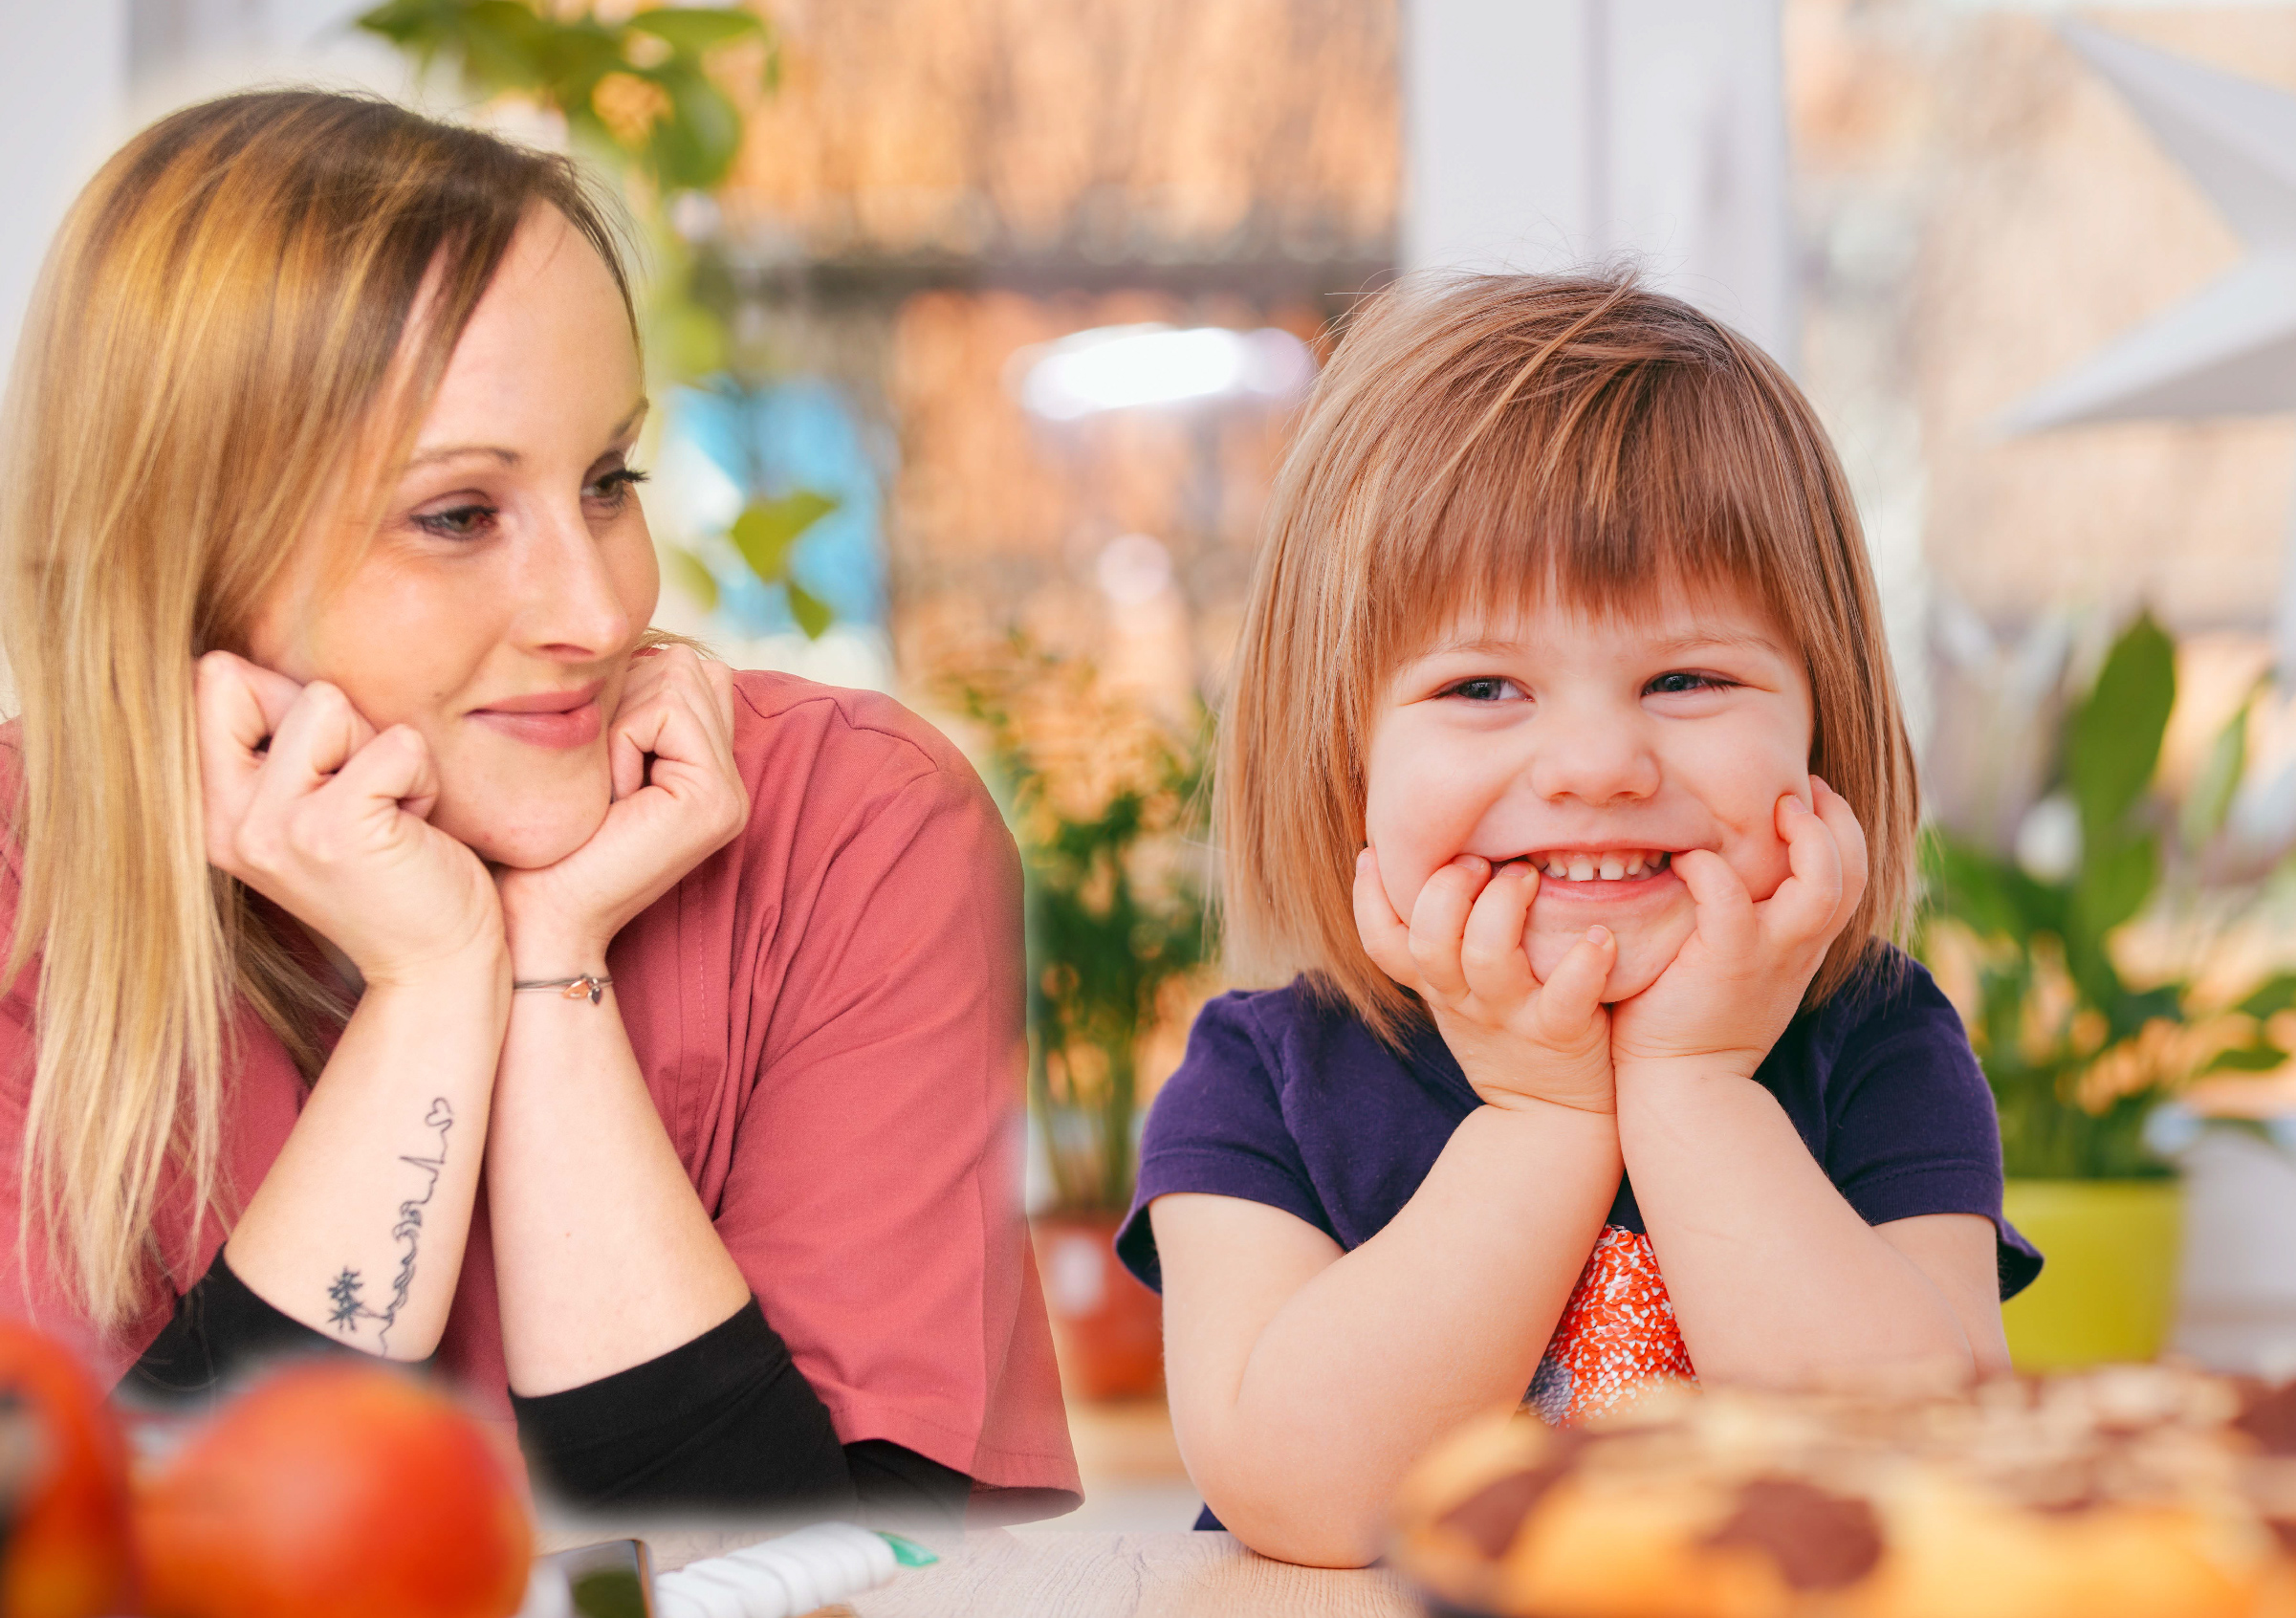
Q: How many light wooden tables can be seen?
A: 1